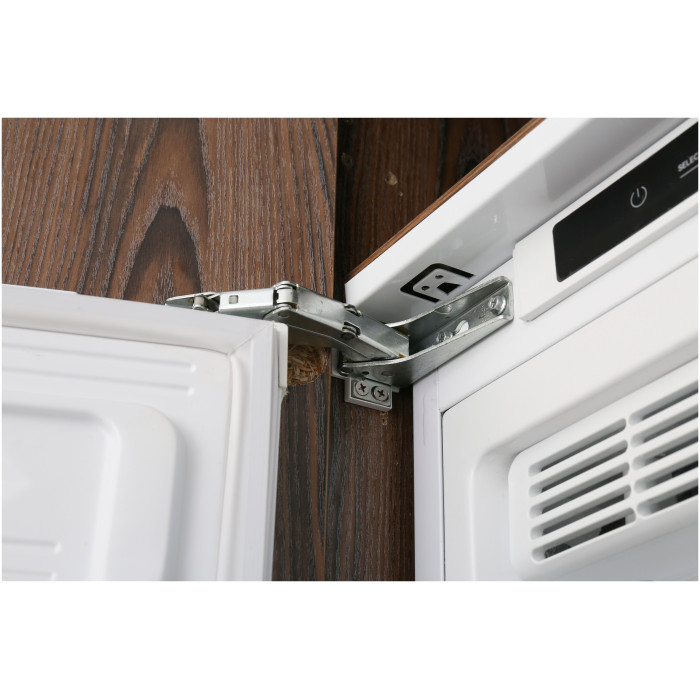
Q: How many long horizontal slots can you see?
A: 10